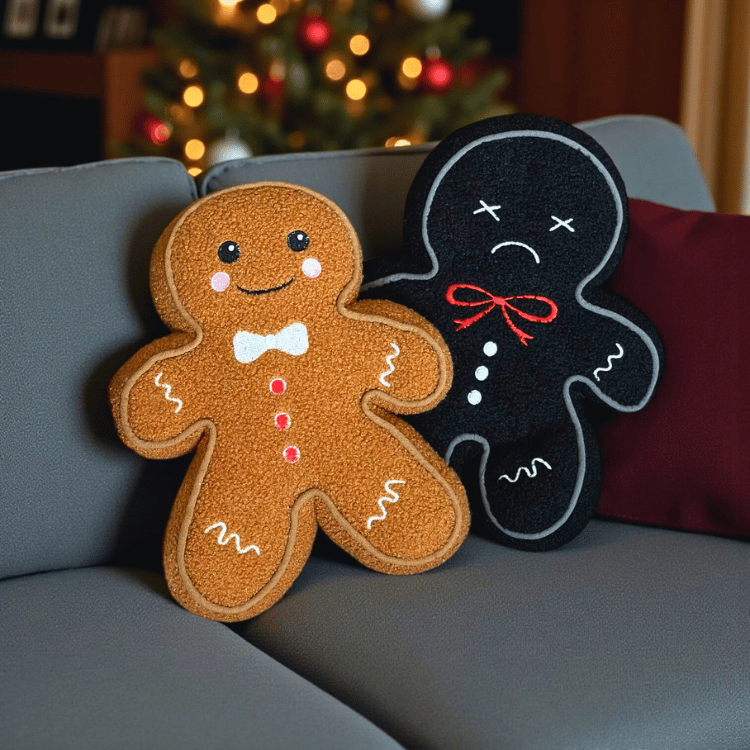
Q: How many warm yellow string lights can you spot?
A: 12